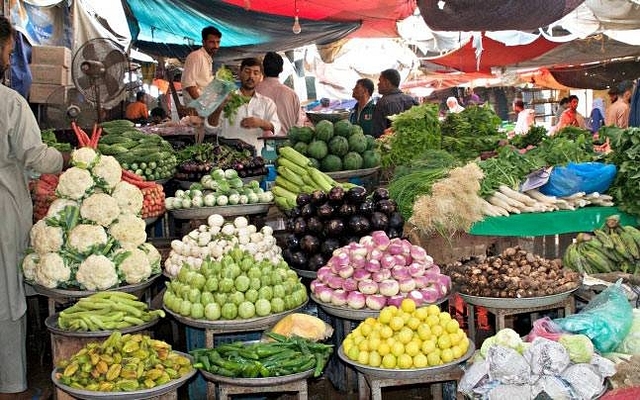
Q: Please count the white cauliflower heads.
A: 14